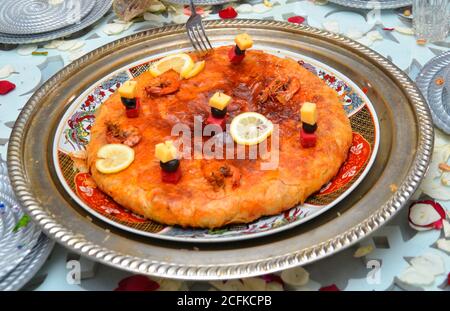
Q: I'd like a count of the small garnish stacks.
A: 5